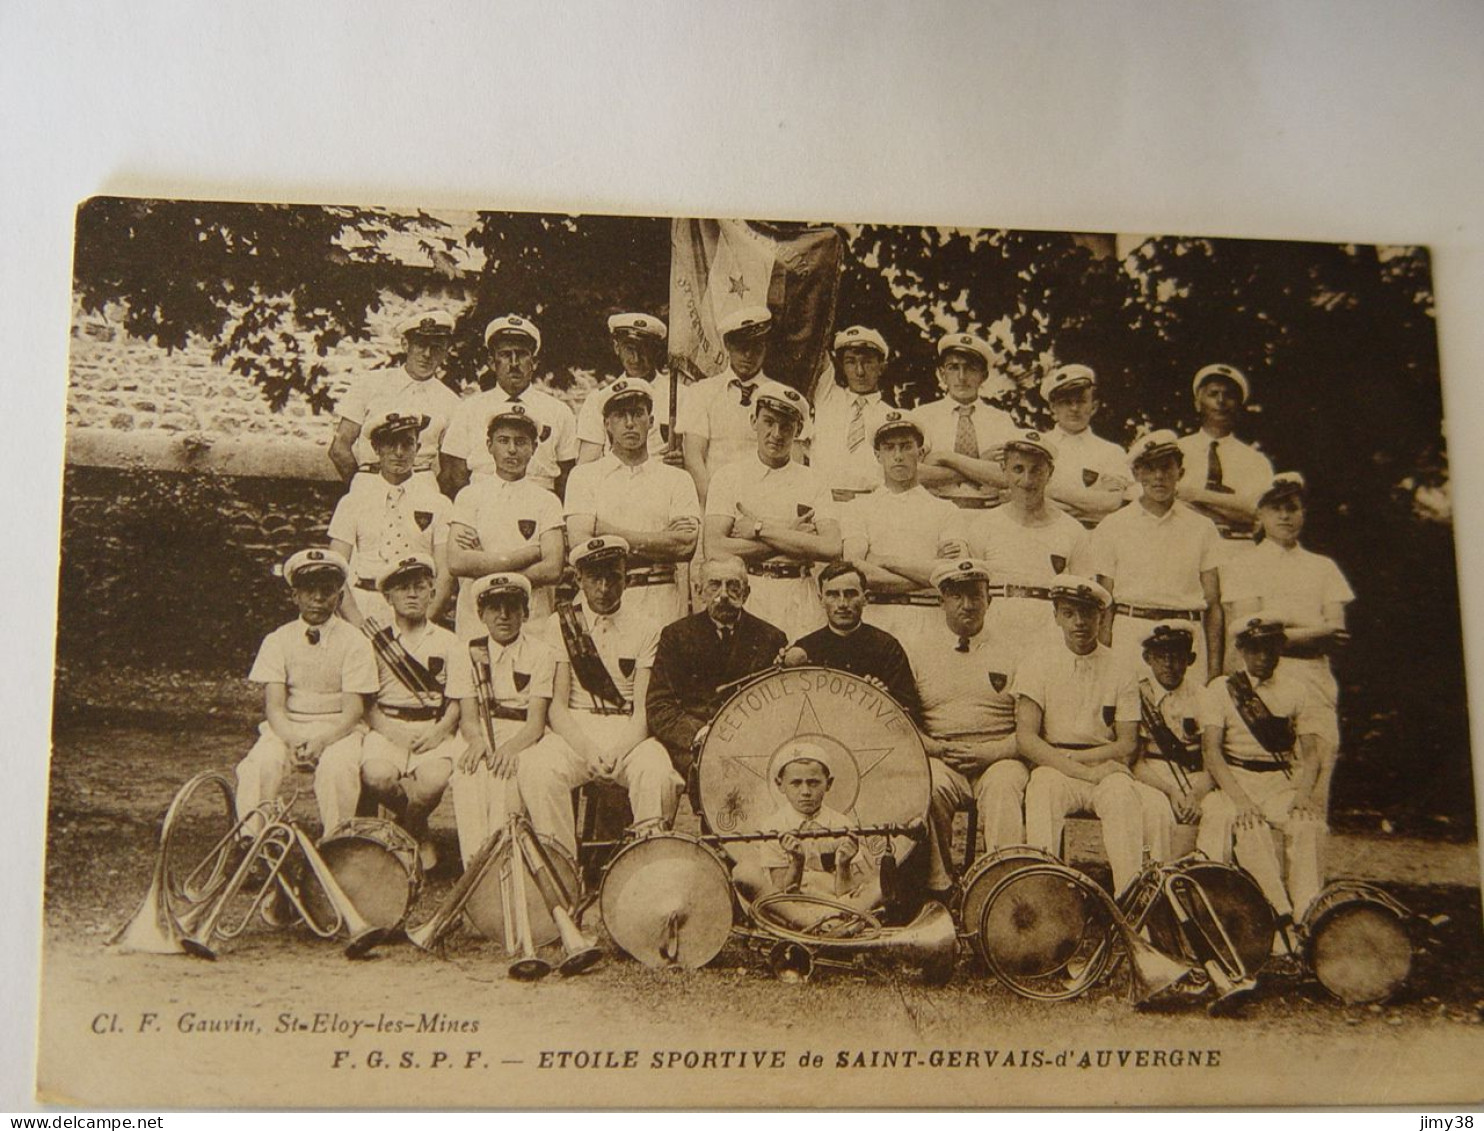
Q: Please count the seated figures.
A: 11